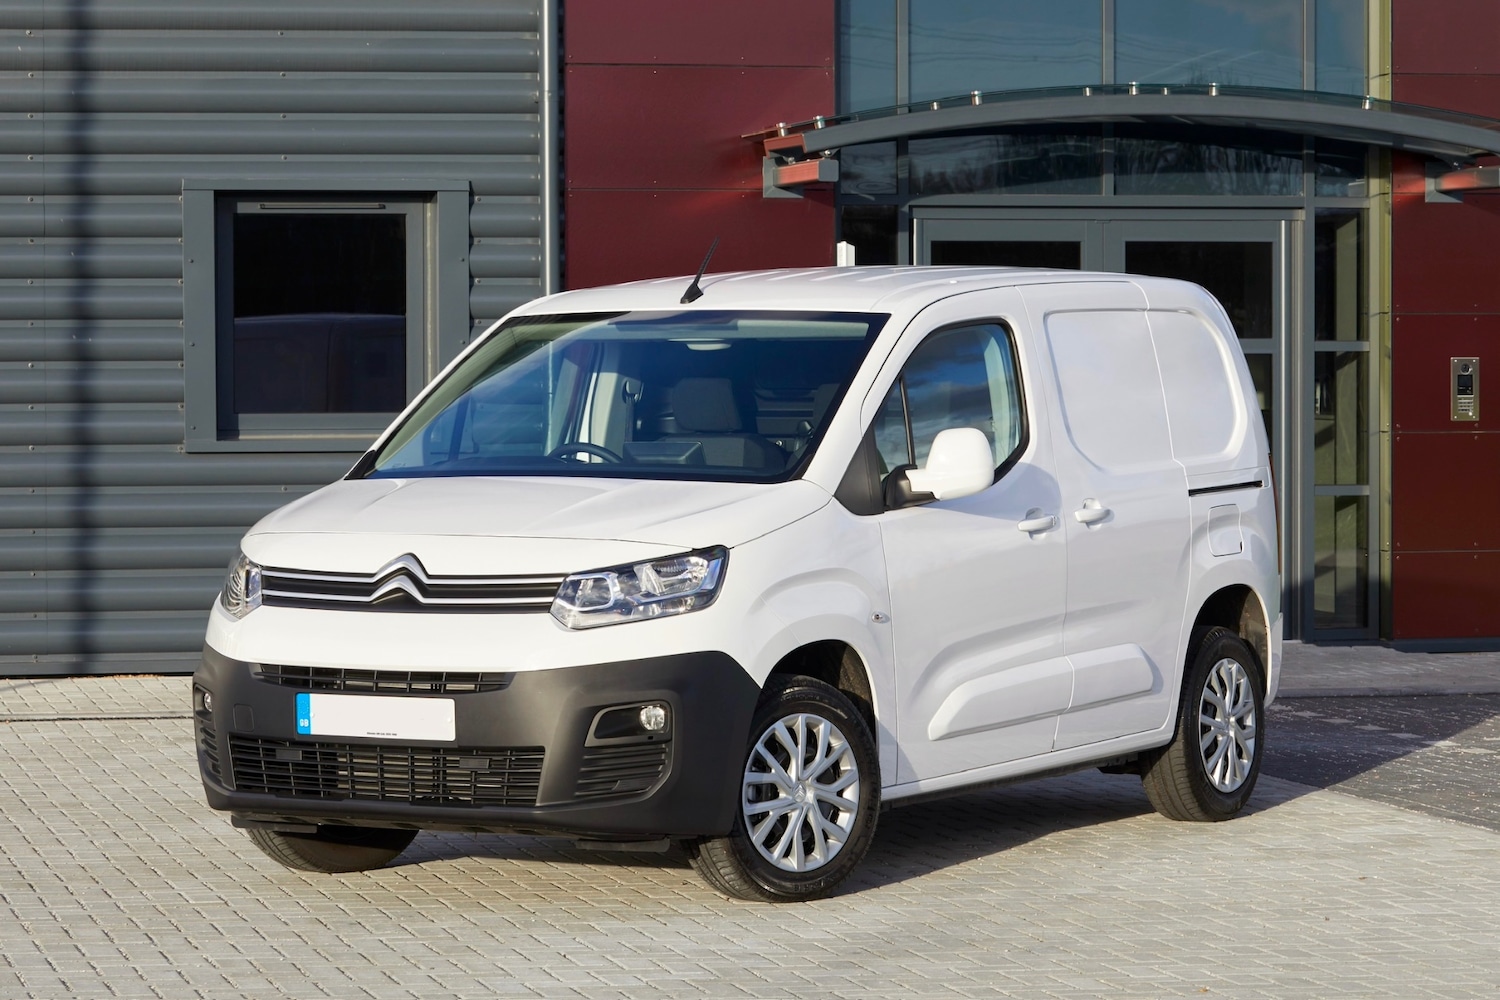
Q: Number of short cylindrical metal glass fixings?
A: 9